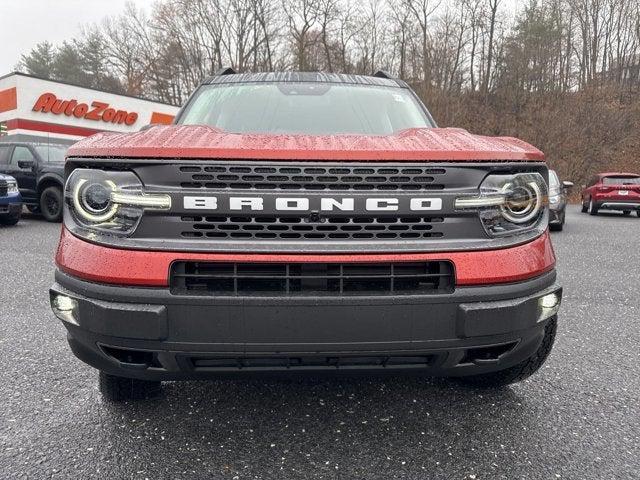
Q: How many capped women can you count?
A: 0